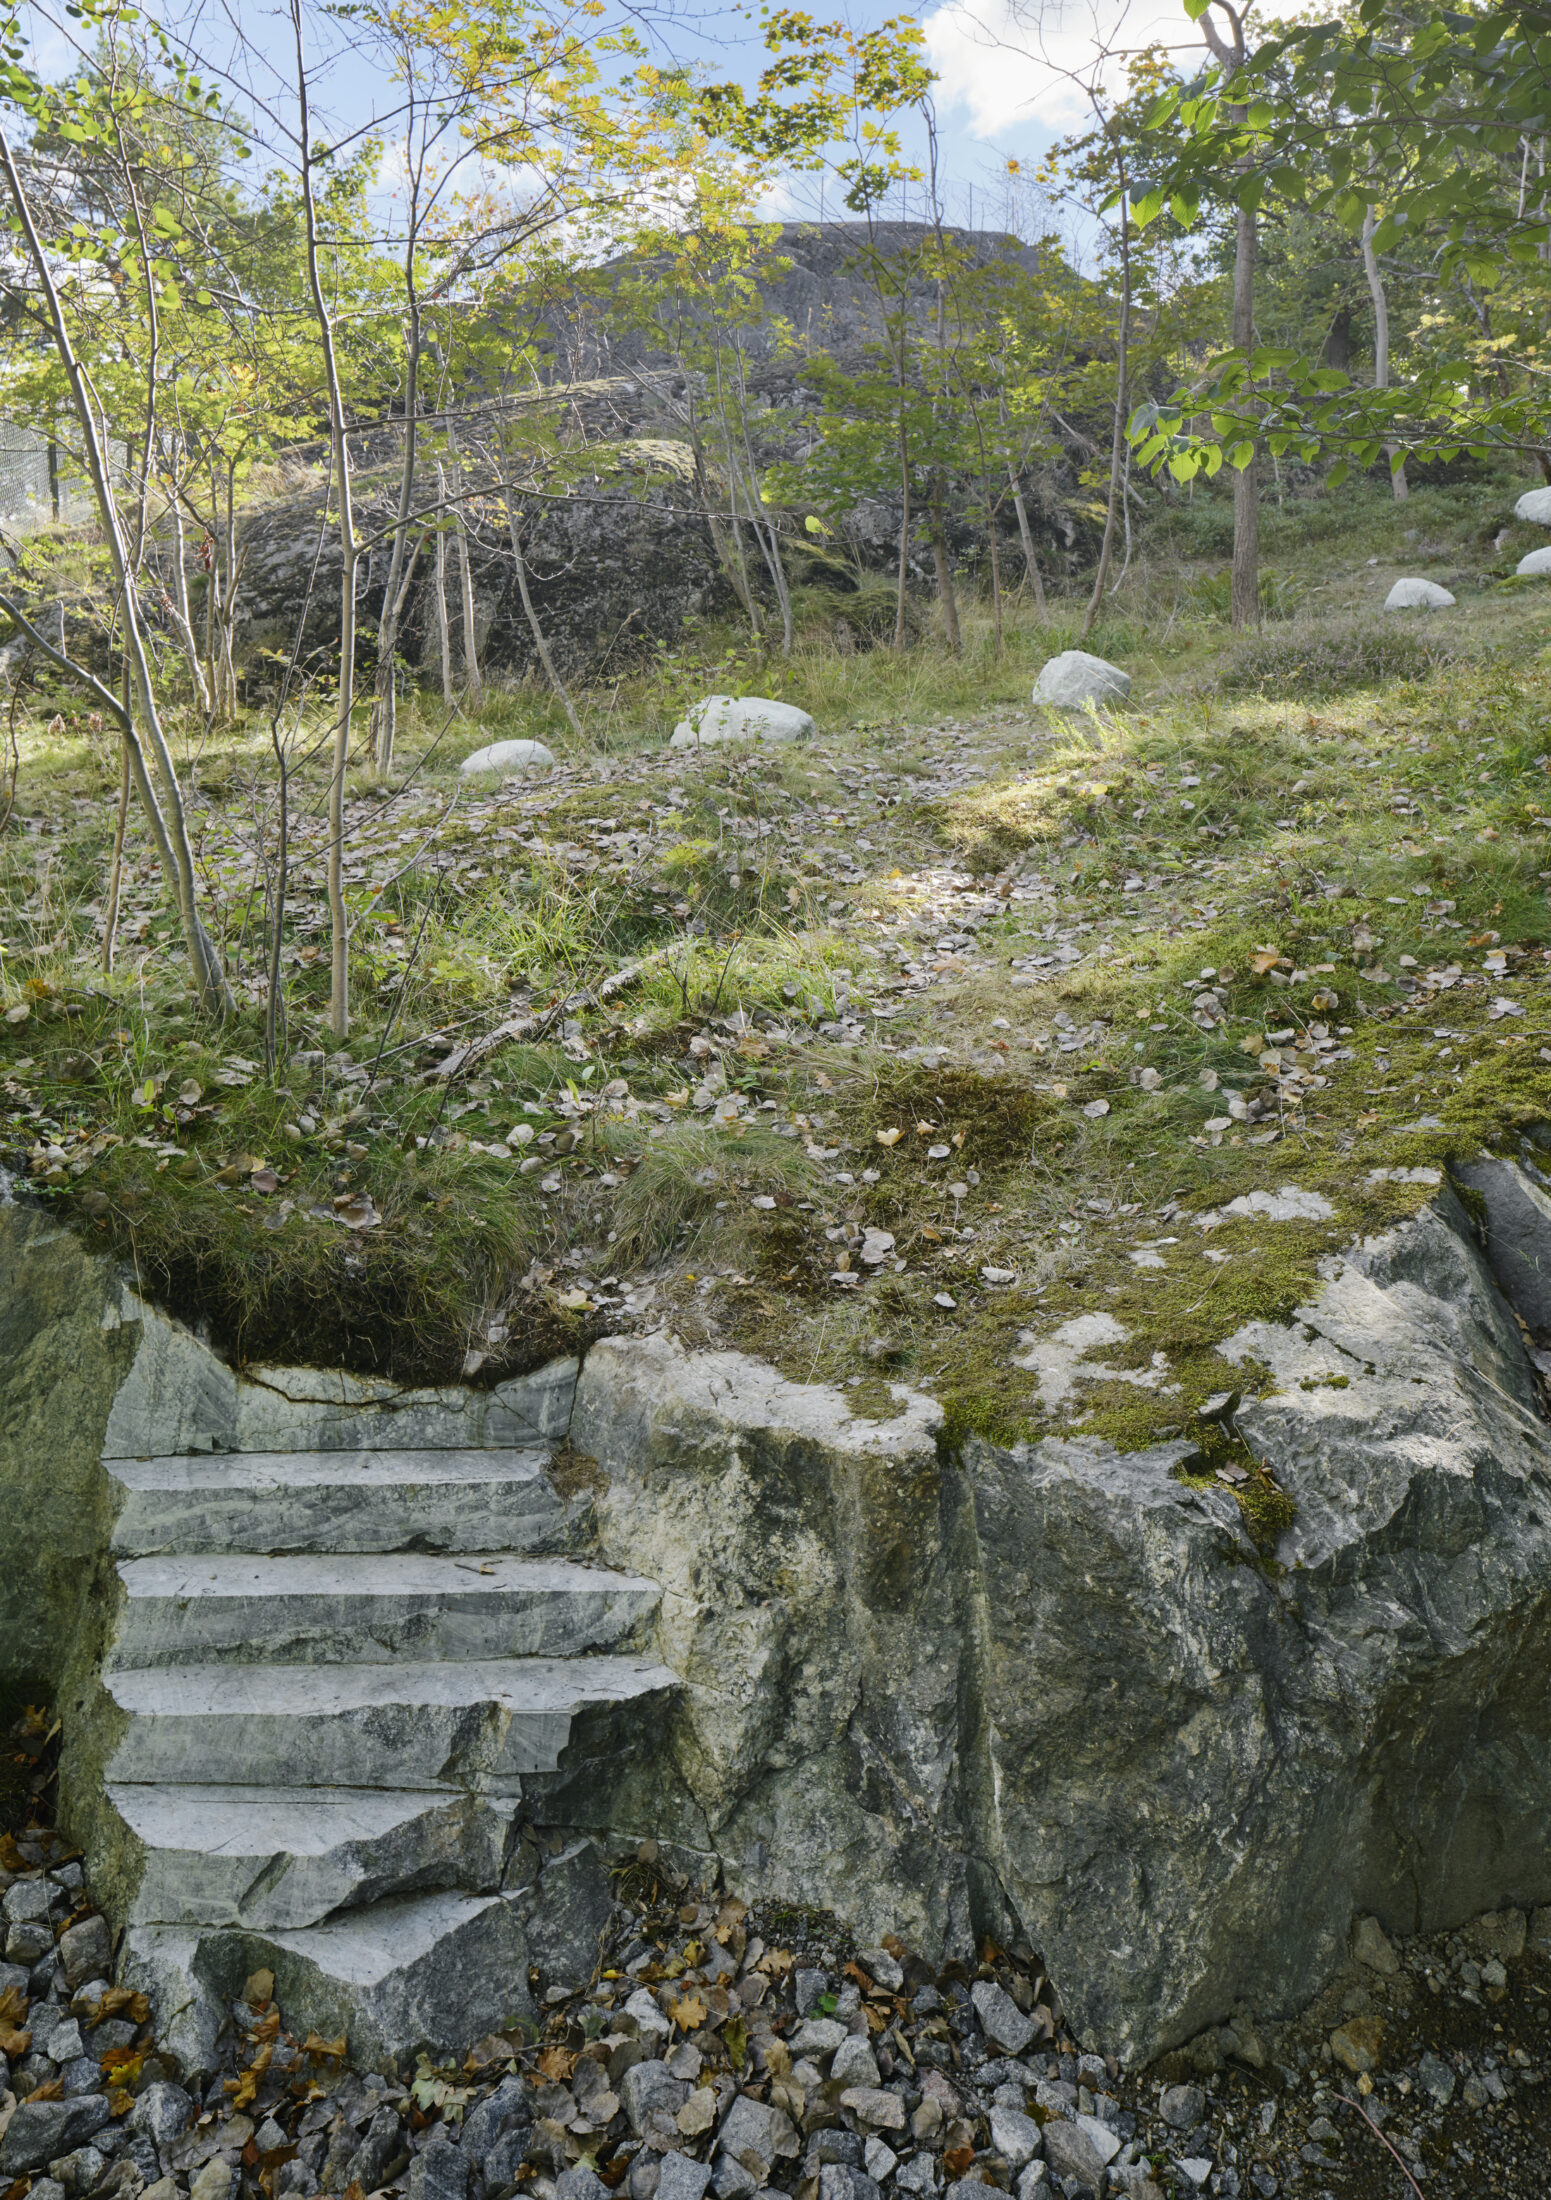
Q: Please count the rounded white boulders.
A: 6